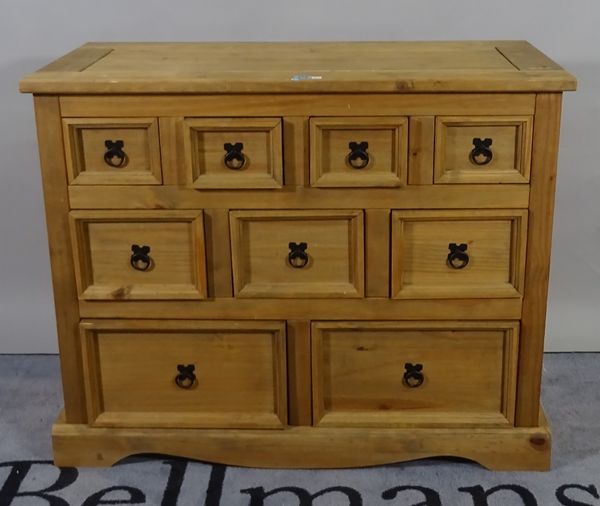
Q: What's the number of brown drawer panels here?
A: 9